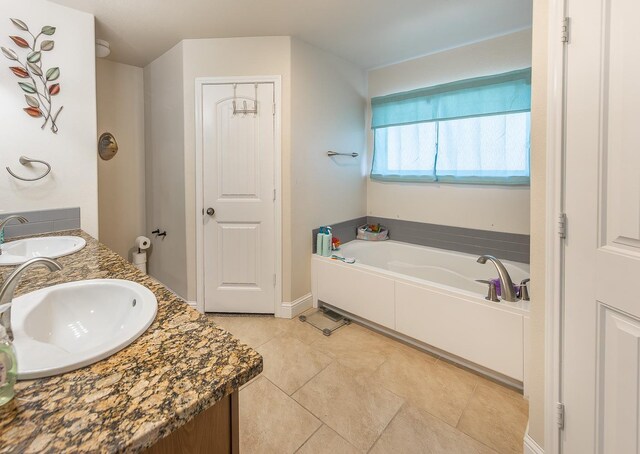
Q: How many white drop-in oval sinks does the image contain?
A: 2